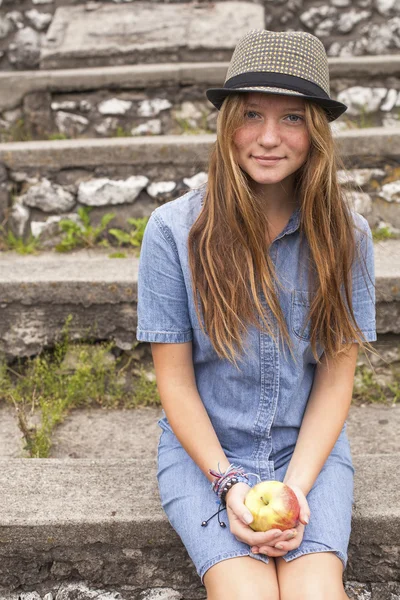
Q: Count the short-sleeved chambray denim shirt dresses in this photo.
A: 1